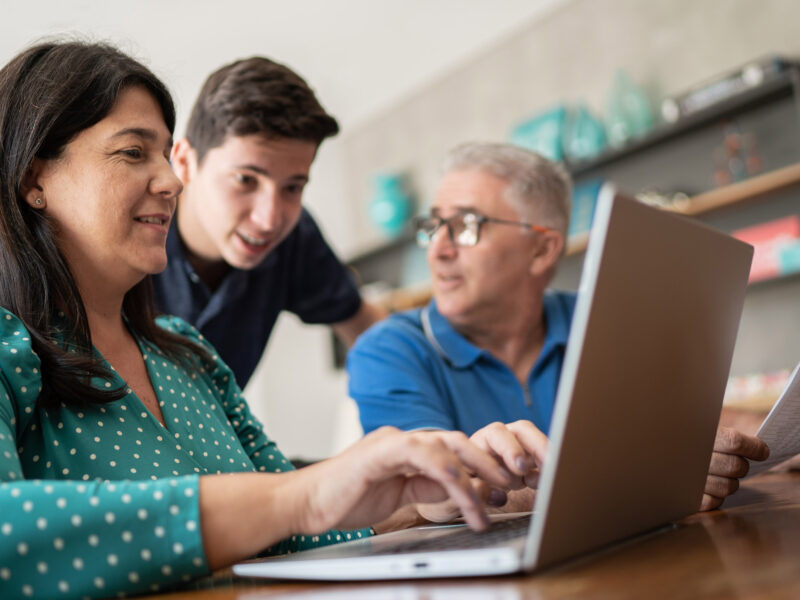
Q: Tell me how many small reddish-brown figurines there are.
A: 3